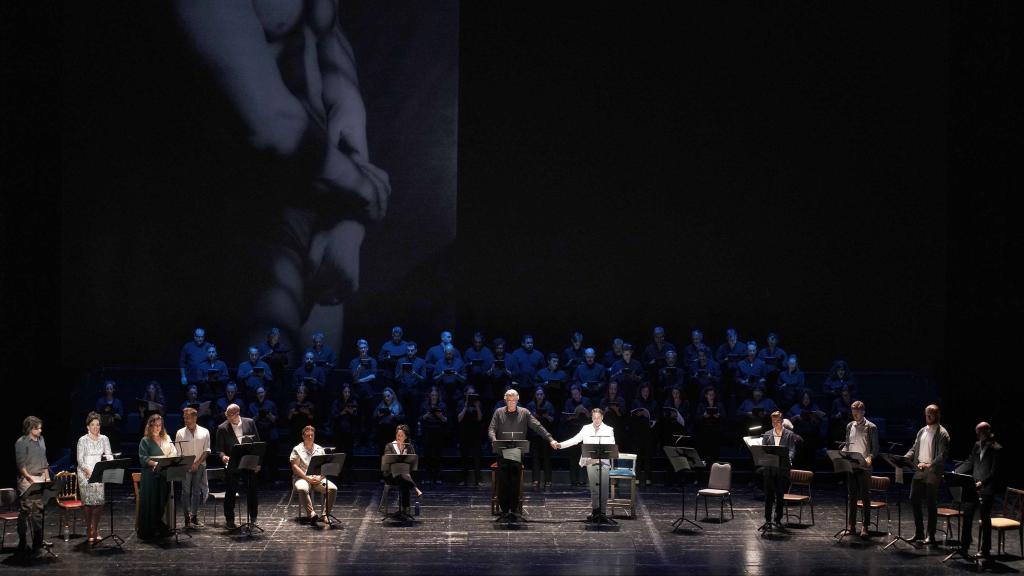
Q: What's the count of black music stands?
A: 13